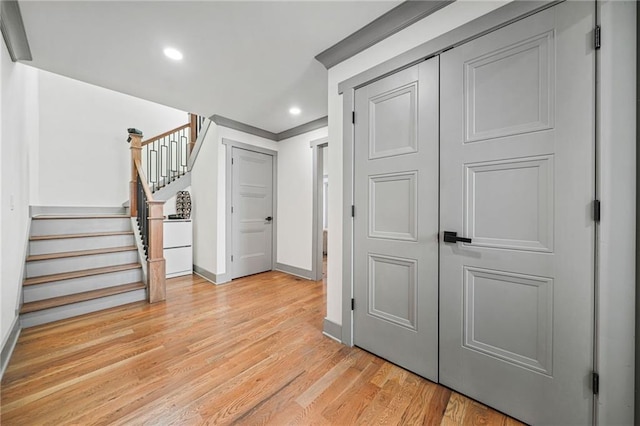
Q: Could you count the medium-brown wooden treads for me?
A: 5